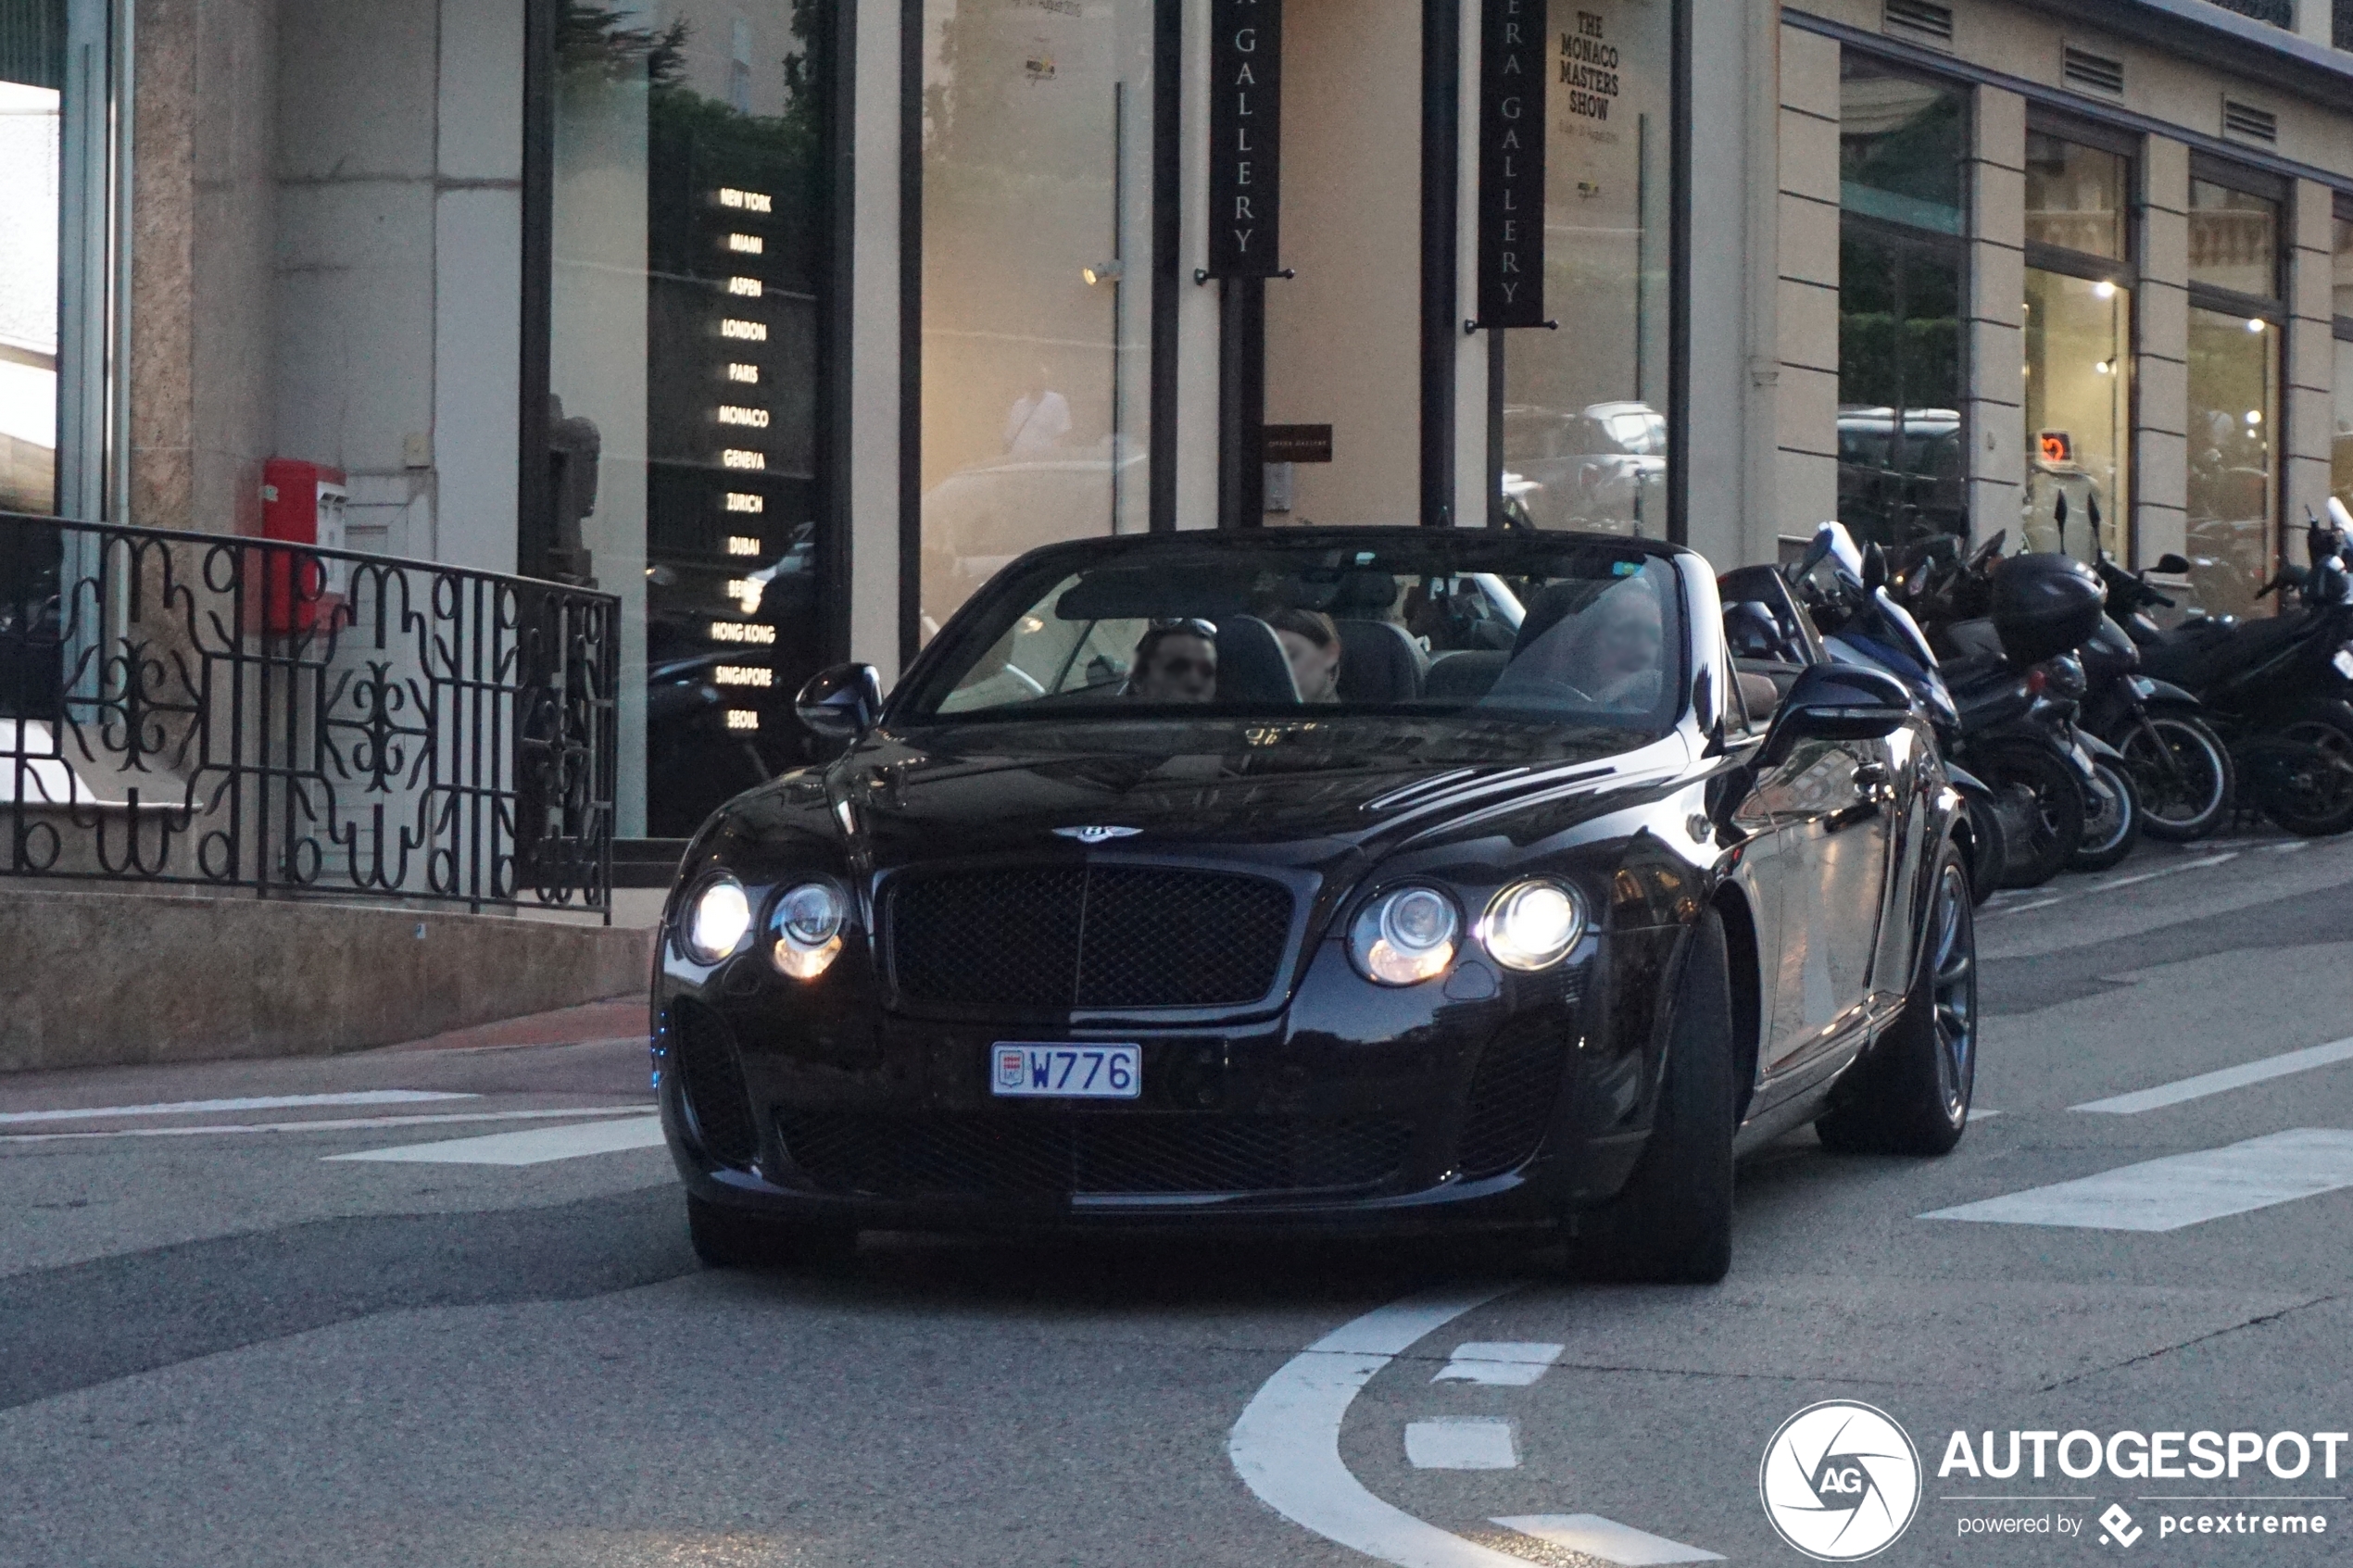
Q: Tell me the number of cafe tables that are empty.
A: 0